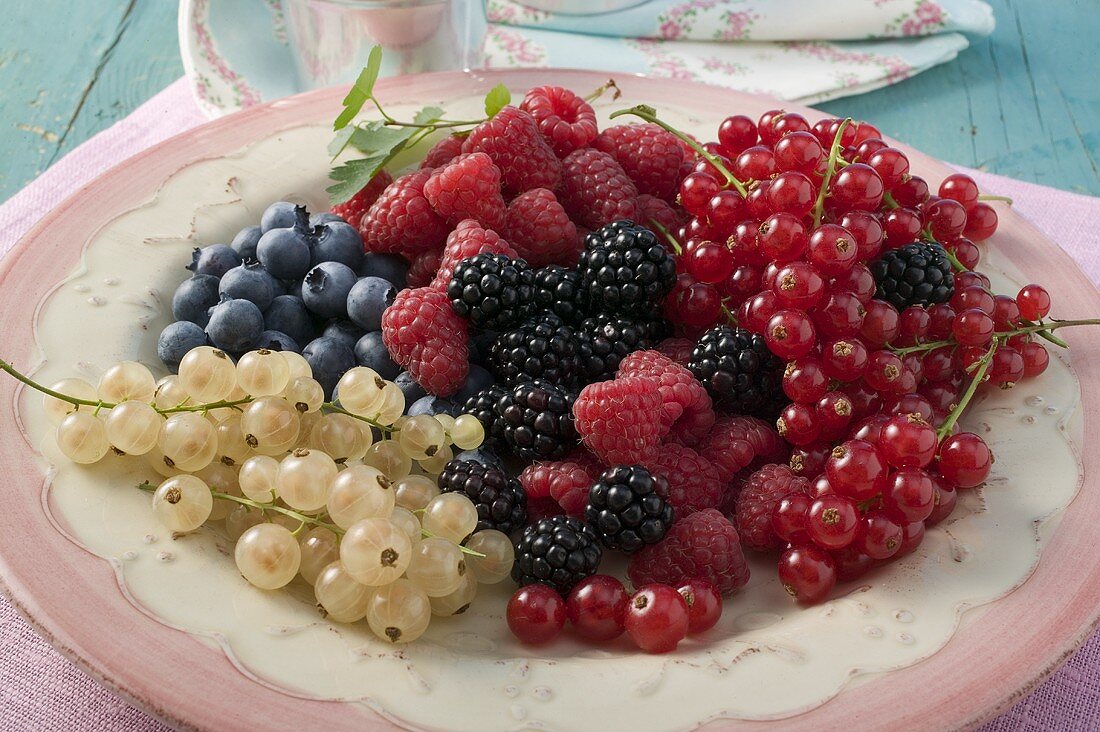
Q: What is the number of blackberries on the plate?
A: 12